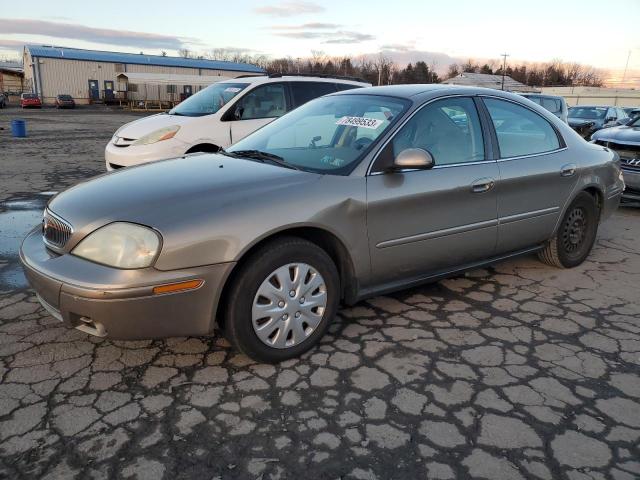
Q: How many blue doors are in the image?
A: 3